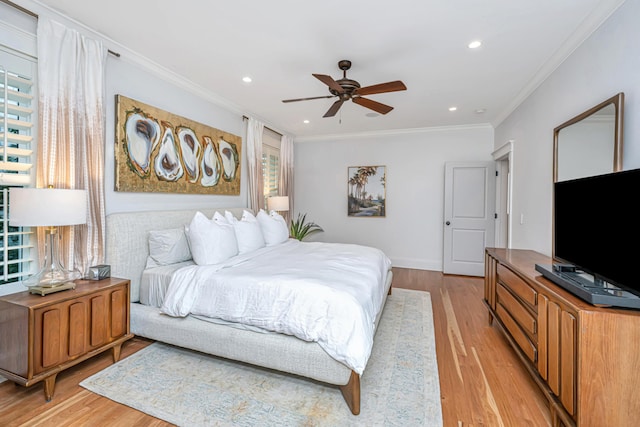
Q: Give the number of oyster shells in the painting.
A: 5